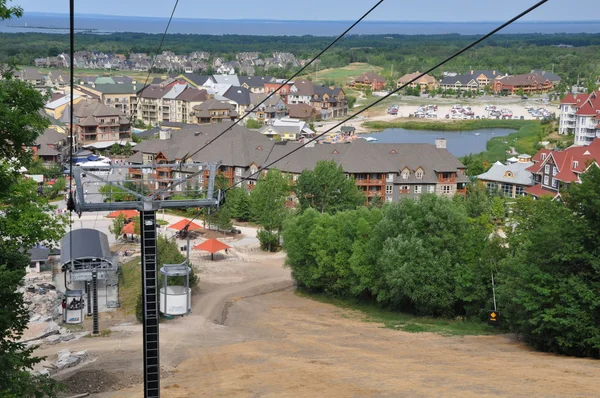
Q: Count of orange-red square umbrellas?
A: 4